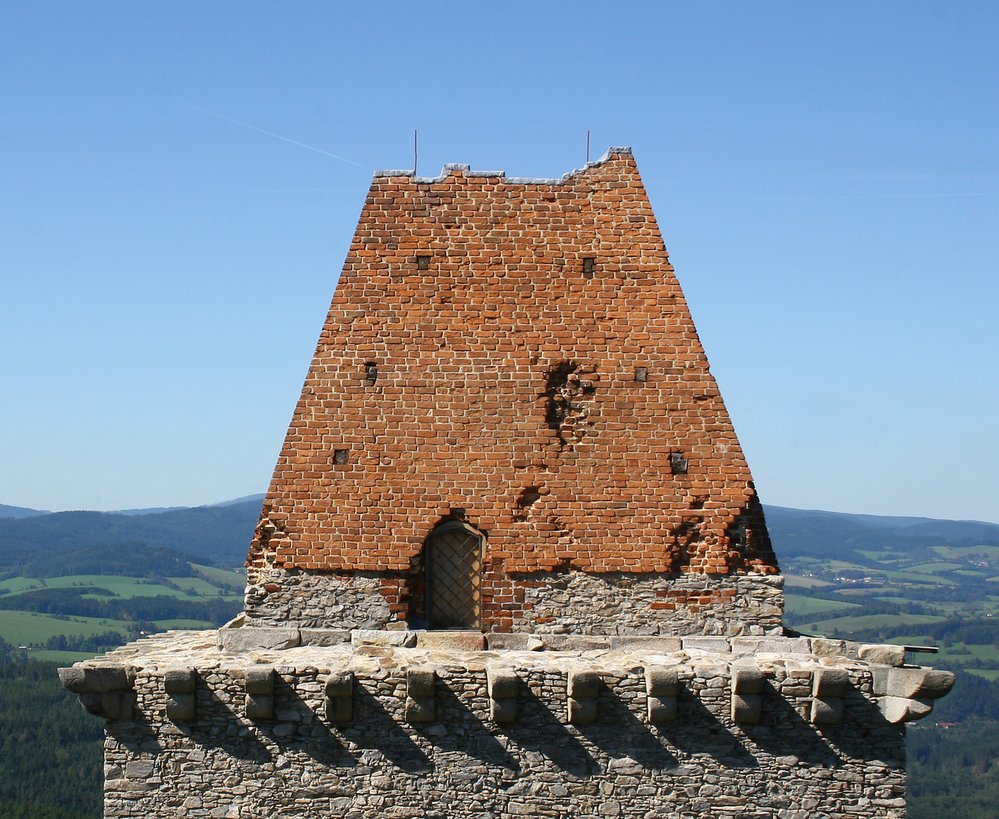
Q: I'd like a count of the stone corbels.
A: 11